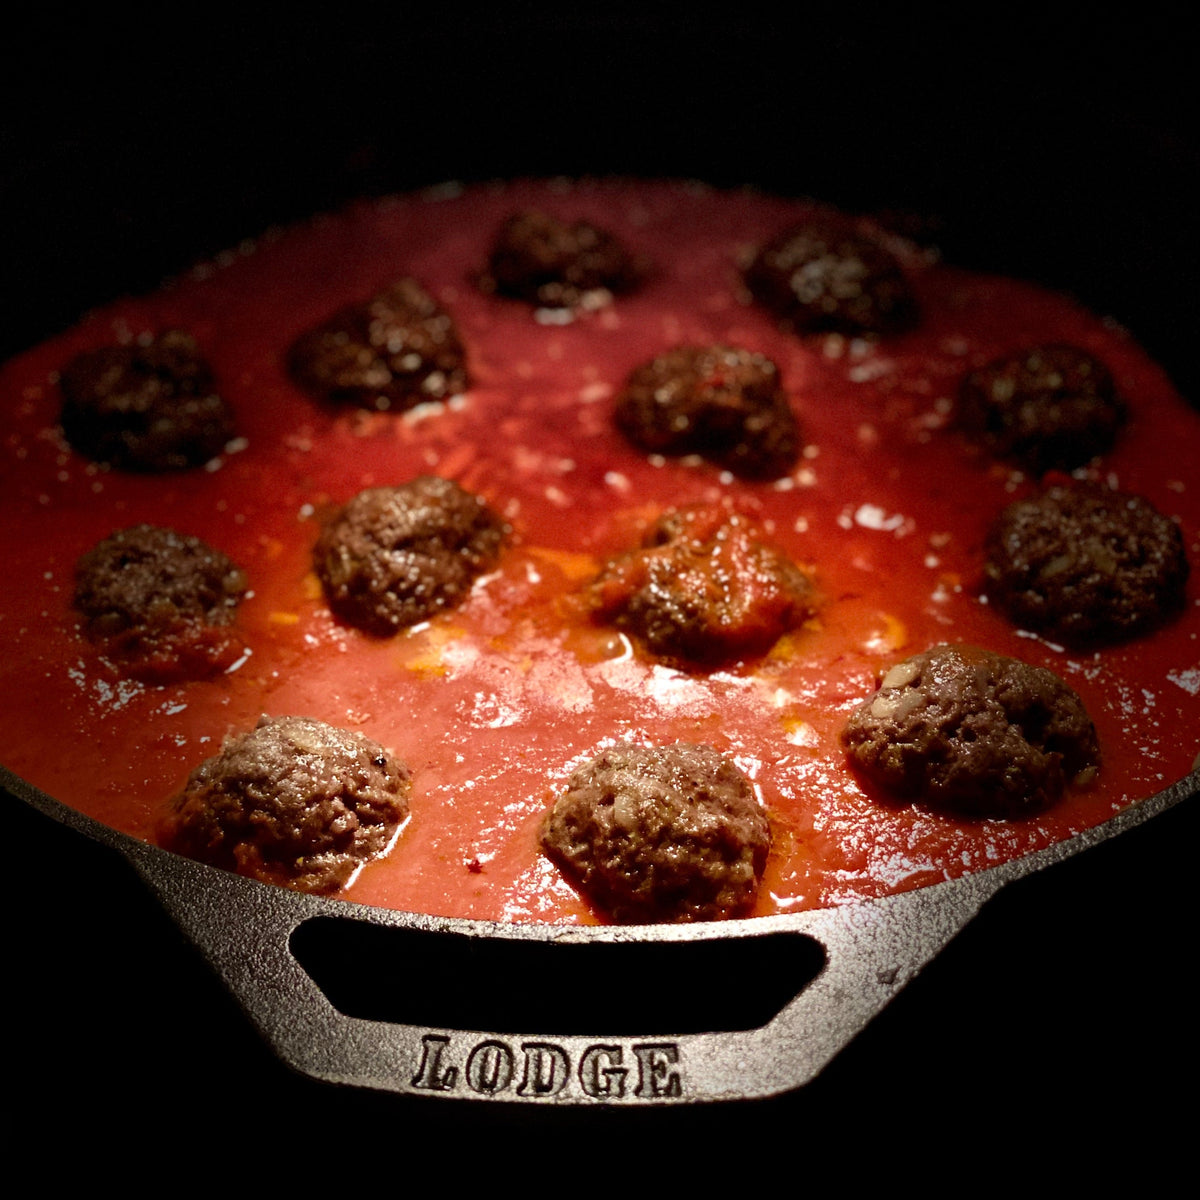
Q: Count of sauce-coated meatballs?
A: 1